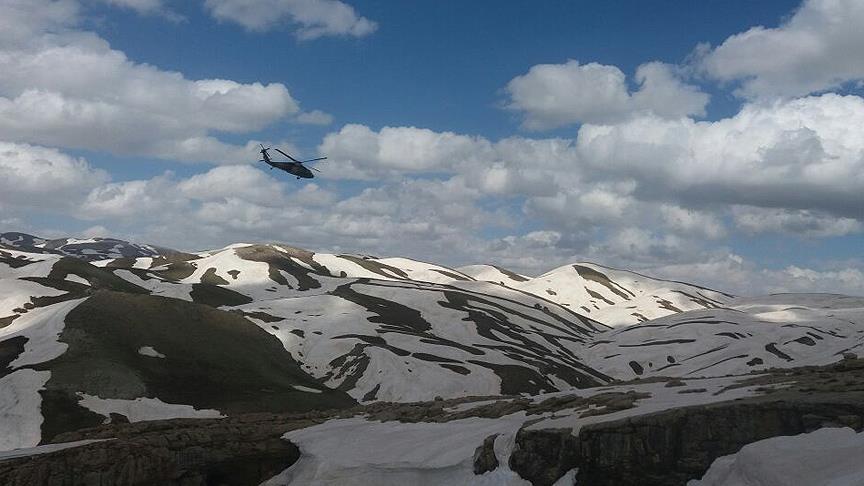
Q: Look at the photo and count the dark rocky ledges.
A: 2